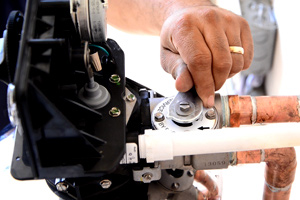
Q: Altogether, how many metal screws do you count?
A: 11